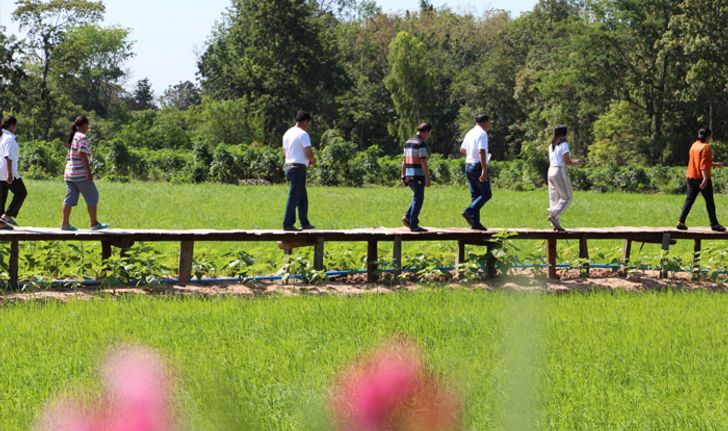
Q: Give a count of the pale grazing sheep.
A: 0